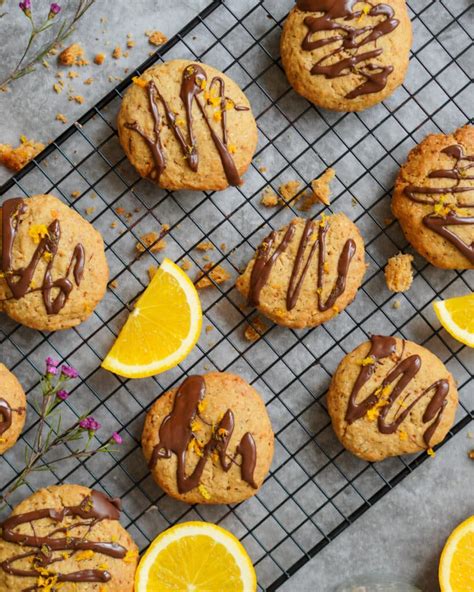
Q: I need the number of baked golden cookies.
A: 9